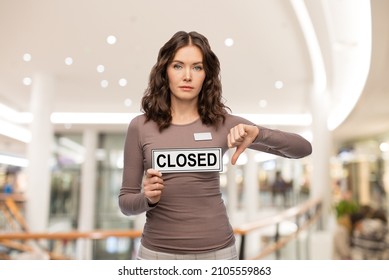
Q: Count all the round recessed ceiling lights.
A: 11